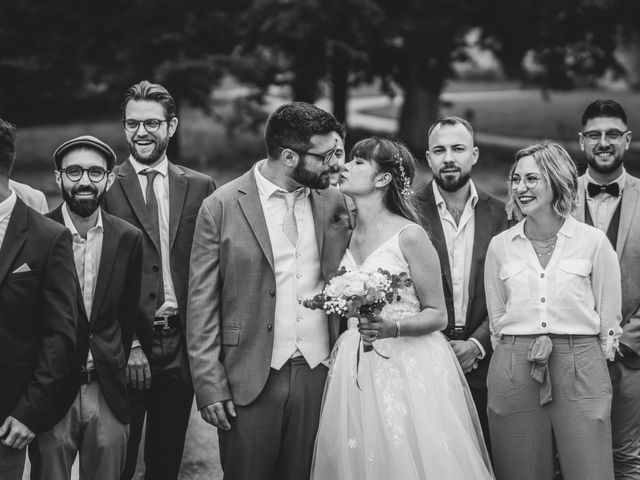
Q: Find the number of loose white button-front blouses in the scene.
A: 1